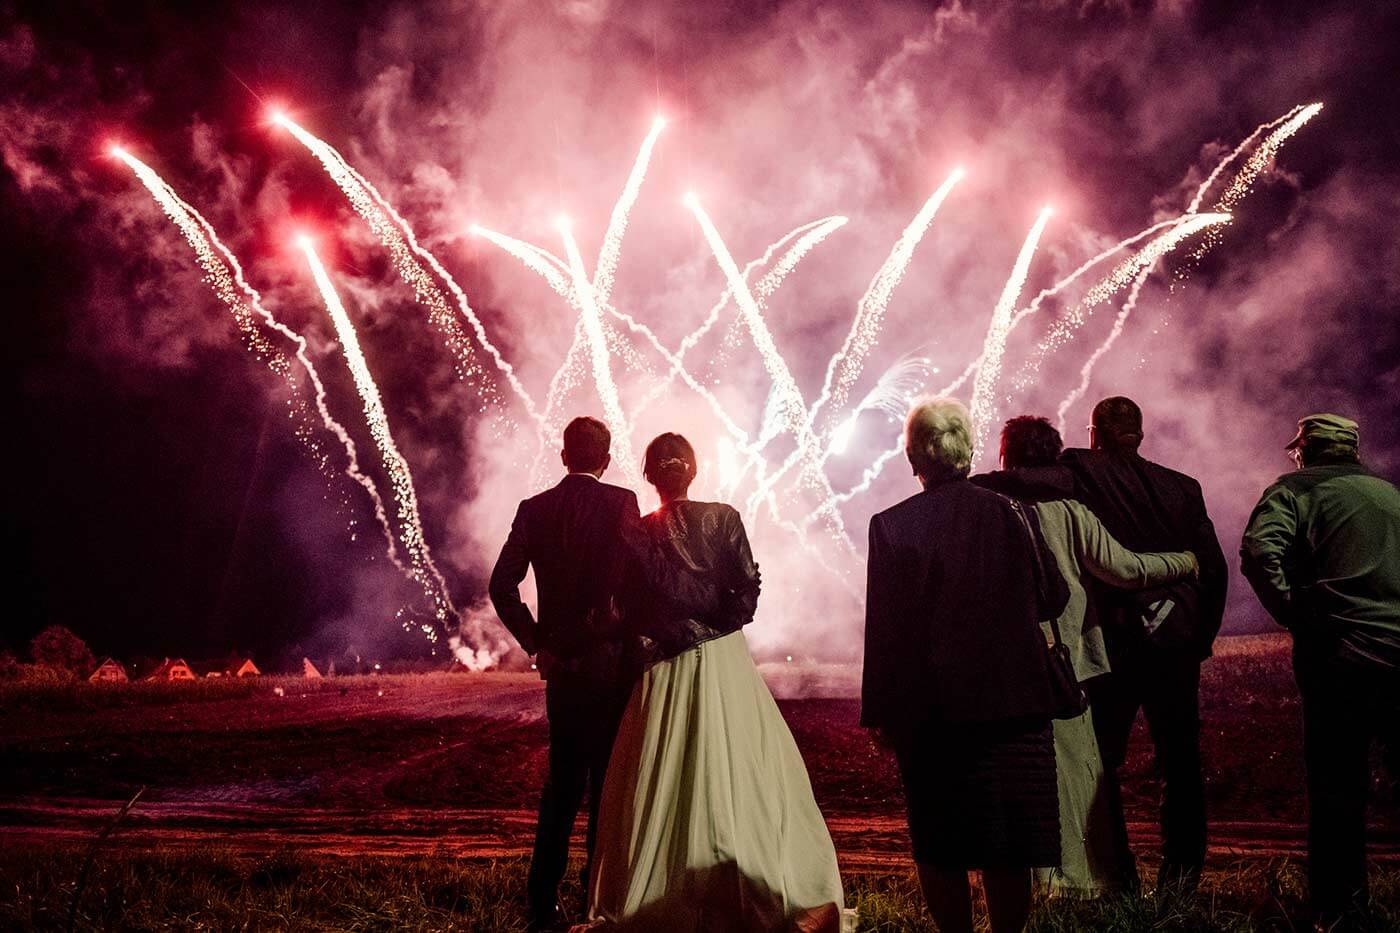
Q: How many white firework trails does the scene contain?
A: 12